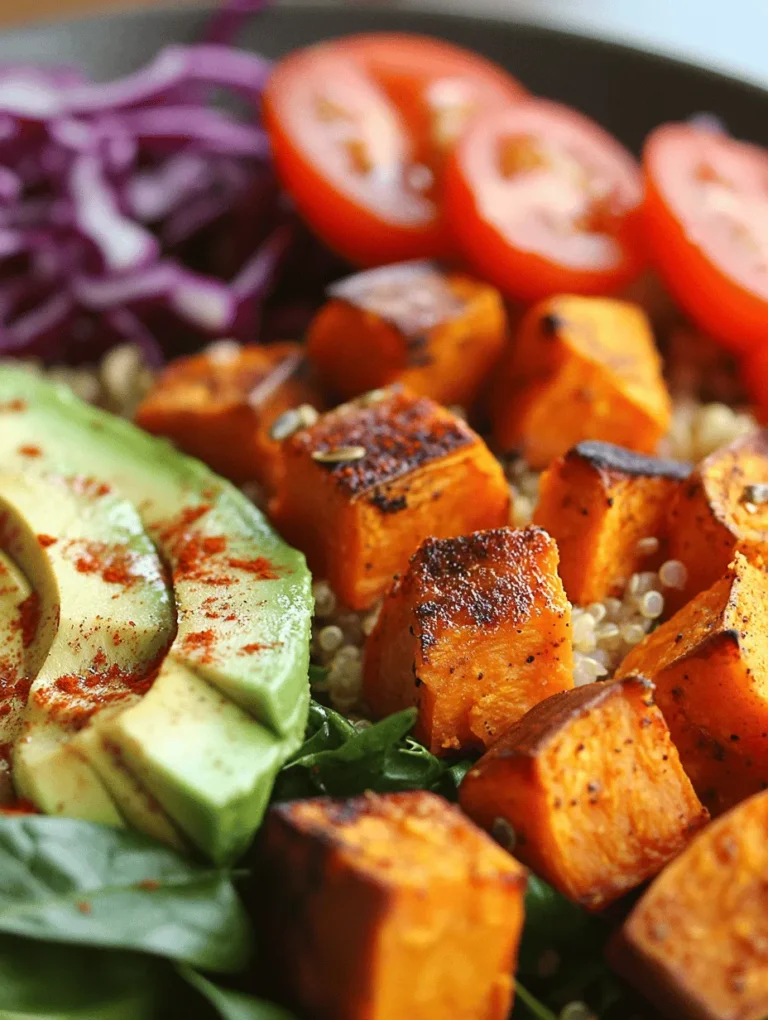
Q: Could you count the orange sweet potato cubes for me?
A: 11